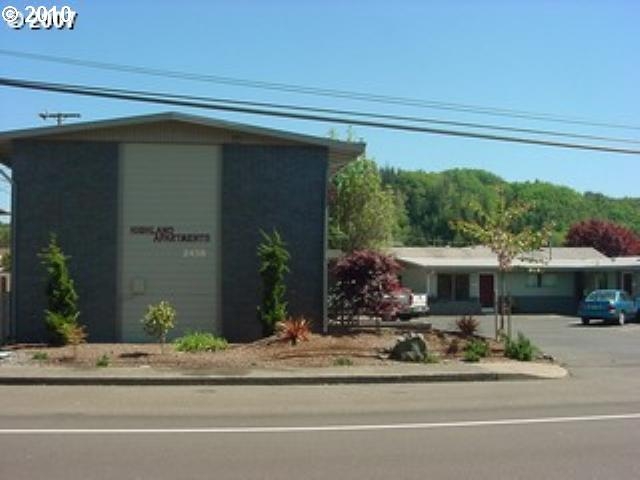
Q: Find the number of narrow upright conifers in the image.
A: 2